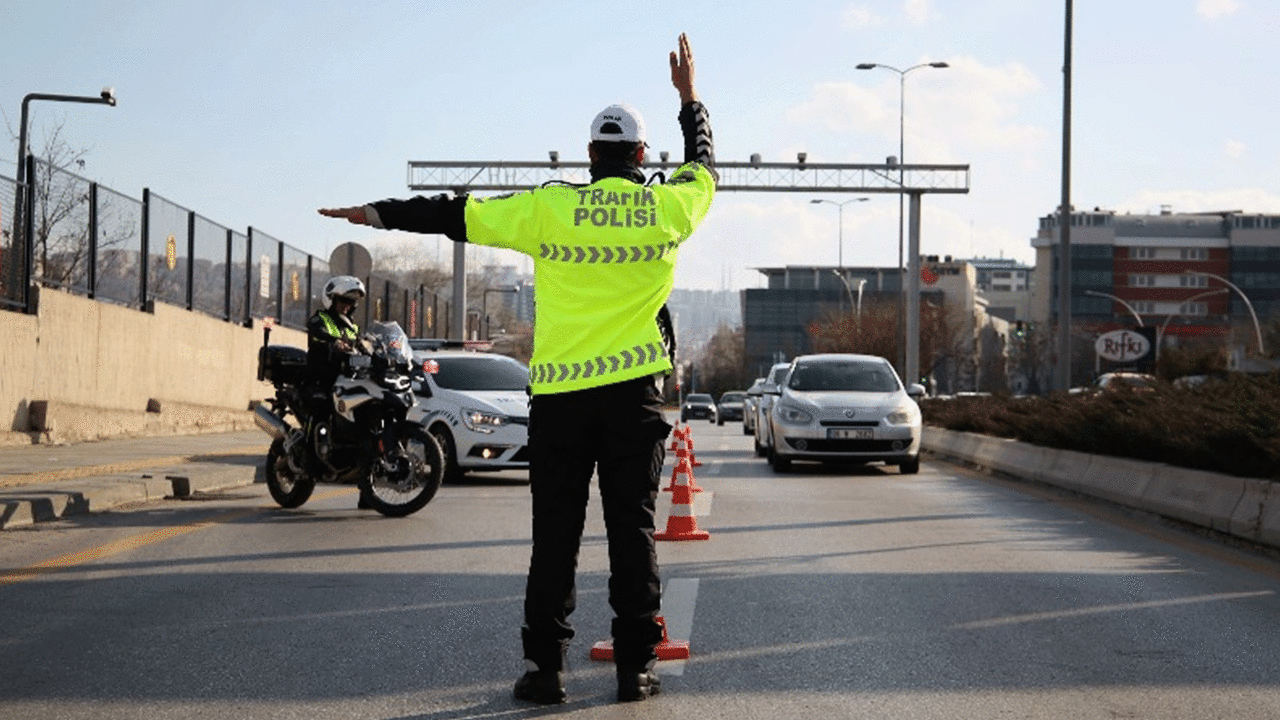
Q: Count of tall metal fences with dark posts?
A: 1